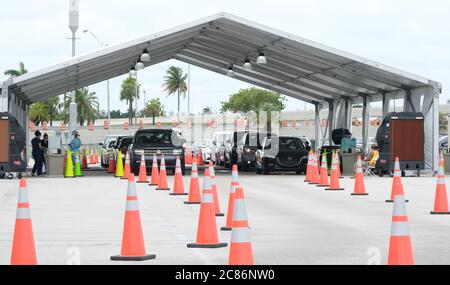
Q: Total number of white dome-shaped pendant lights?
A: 6